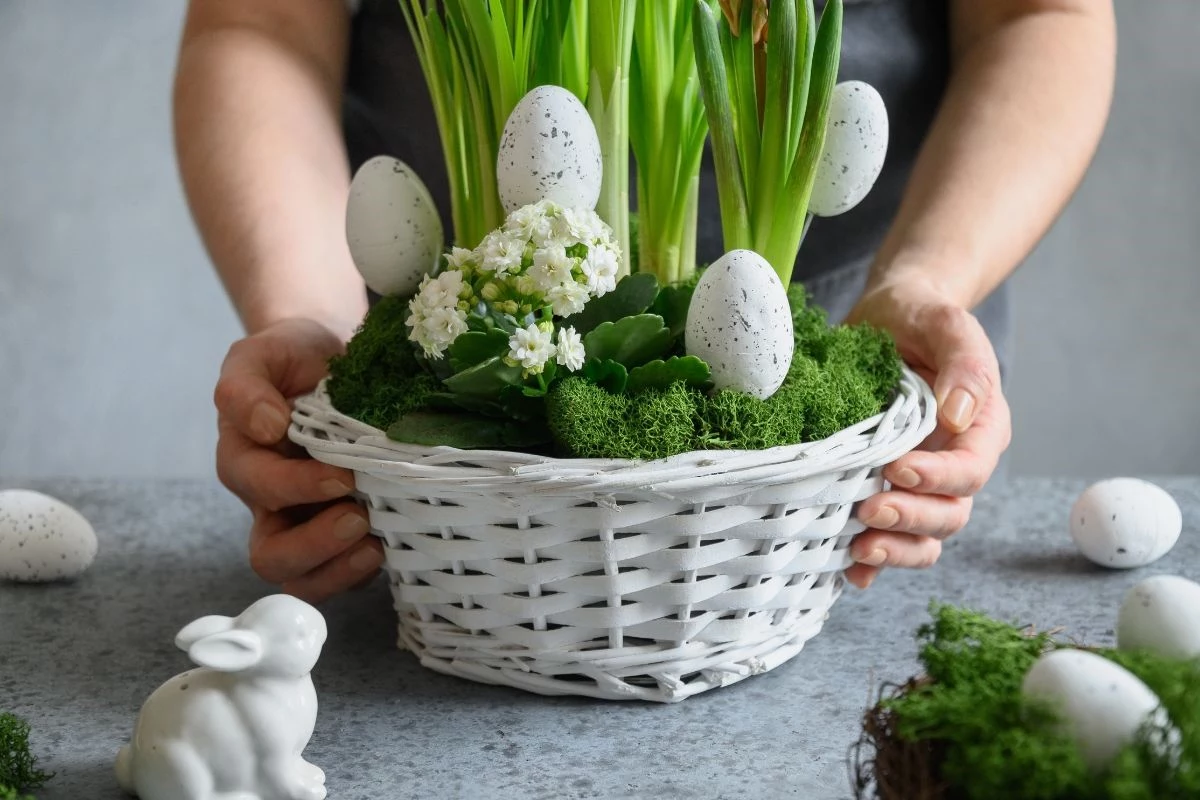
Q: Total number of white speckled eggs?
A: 8